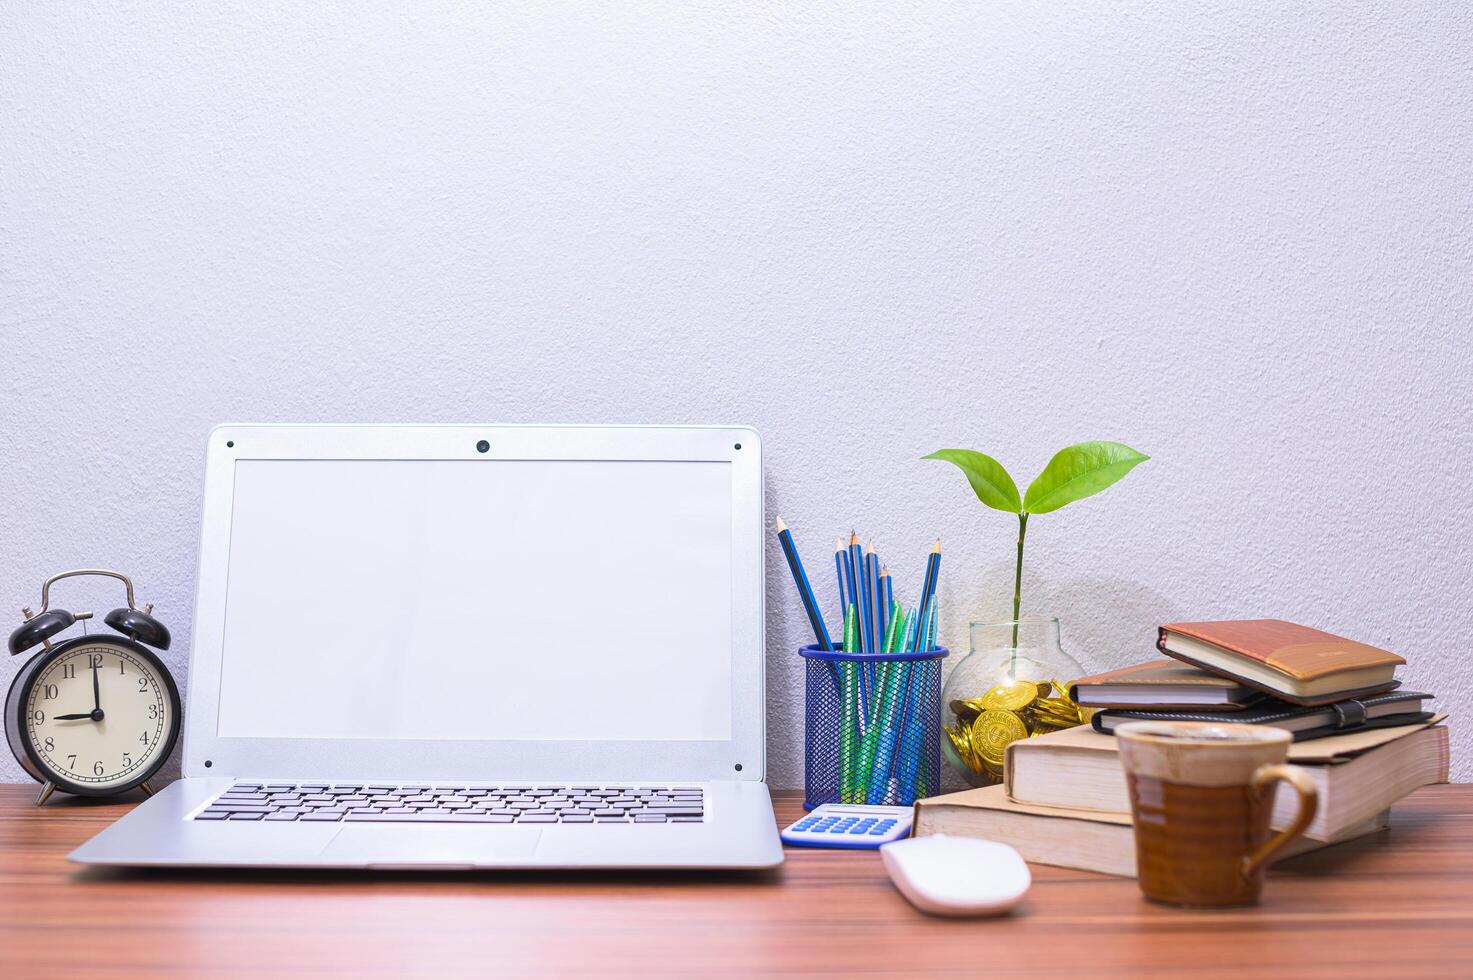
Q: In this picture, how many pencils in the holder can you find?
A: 6